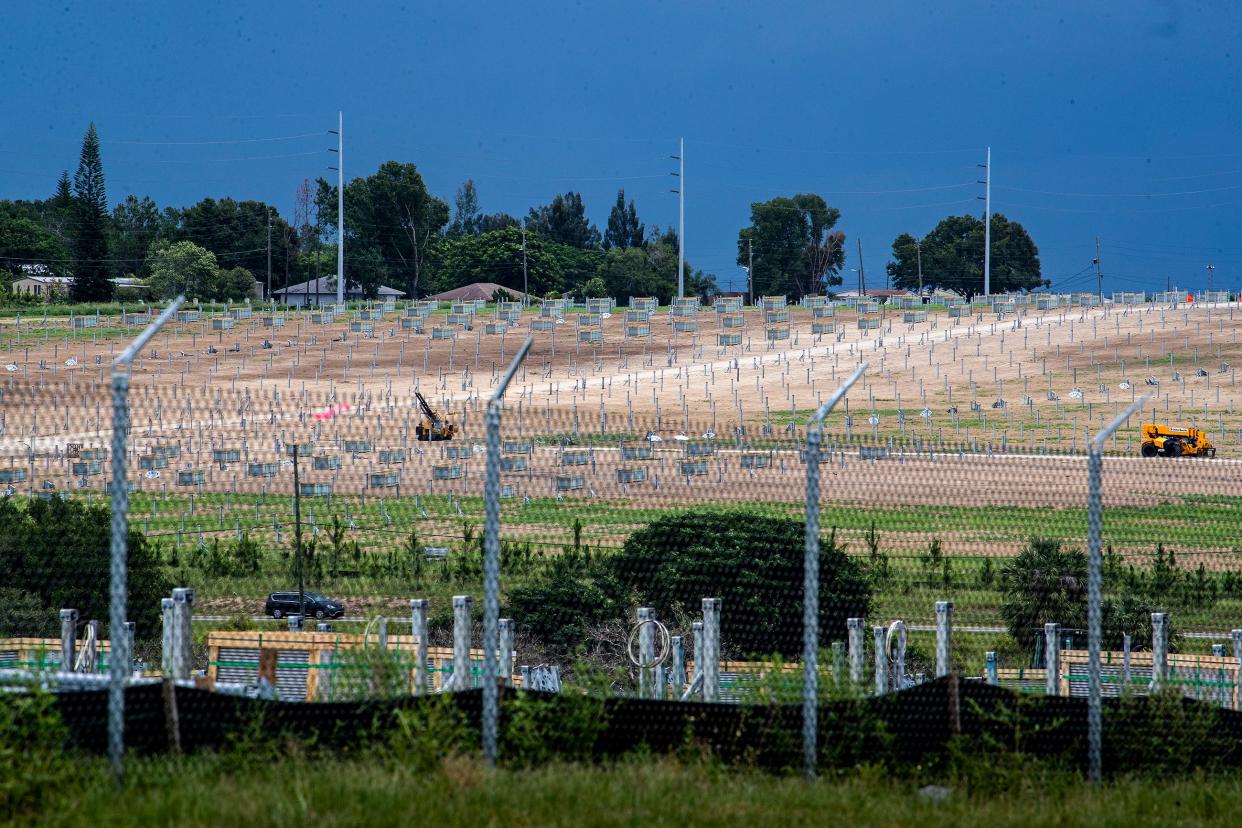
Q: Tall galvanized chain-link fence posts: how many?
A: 4